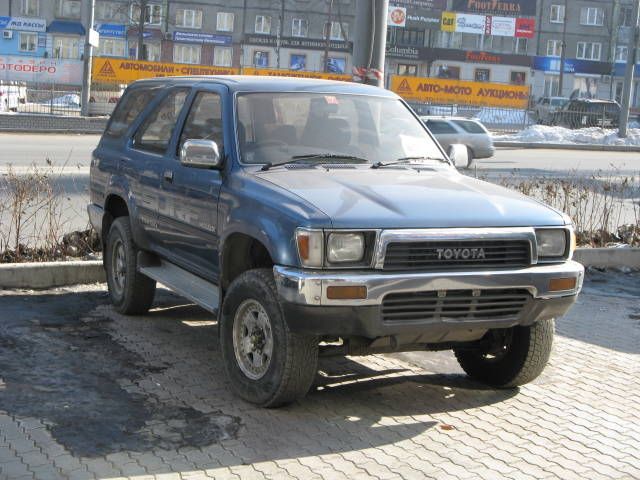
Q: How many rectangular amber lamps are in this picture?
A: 2